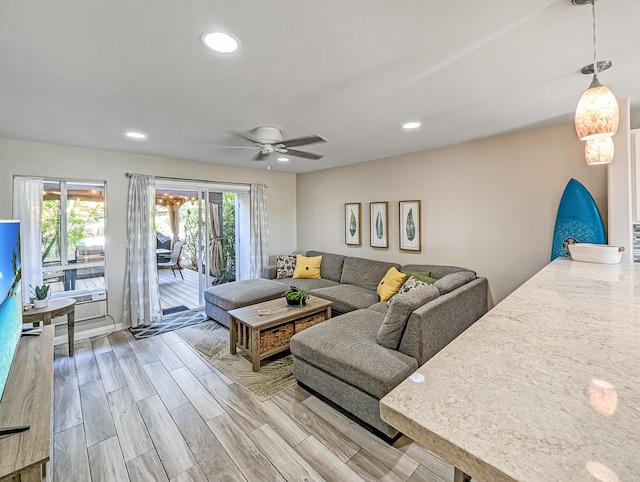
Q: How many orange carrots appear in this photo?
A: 0